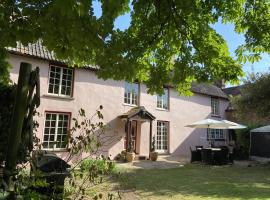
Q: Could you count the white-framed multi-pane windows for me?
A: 7